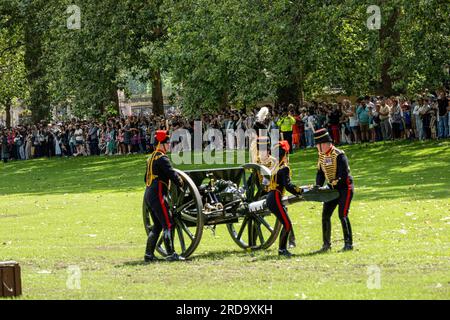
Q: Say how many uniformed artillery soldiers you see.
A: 4